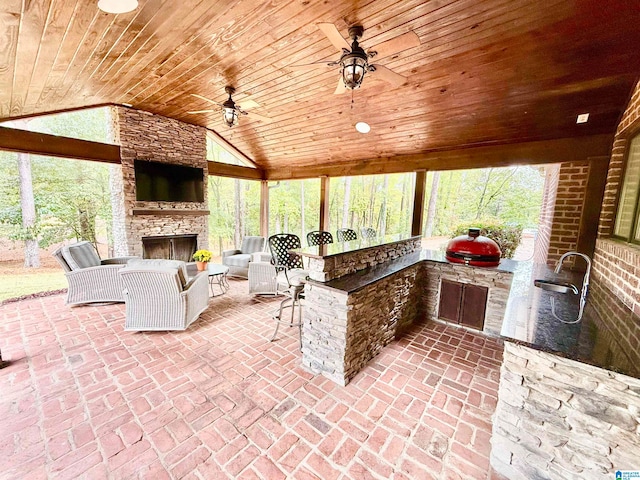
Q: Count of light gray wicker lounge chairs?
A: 4